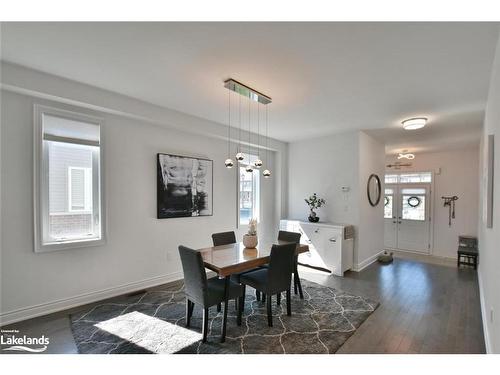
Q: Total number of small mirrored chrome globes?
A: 5